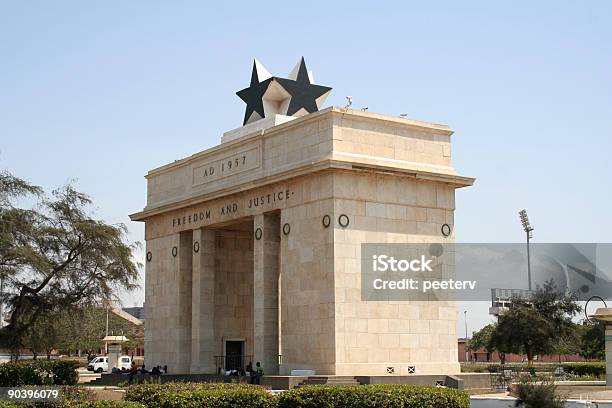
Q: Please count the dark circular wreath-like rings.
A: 8